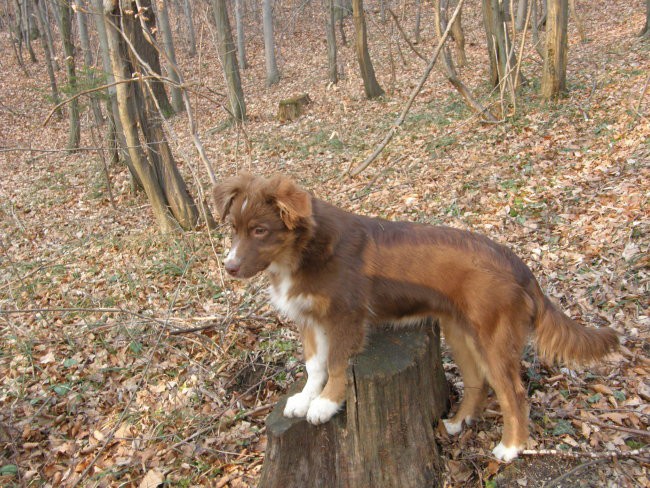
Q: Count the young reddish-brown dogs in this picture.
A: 1